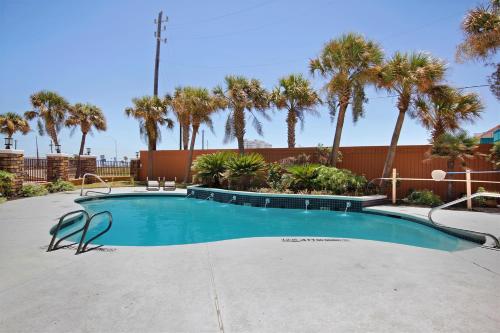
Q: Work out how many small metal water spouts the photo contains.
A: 6